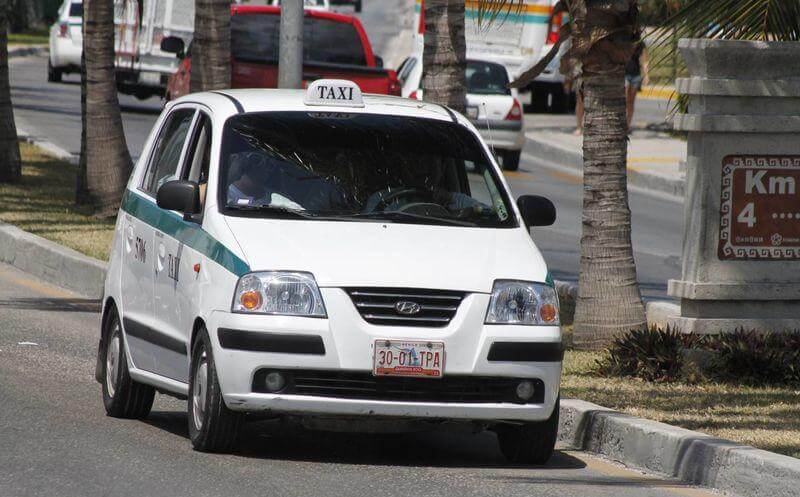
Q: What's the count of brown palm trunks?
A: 5